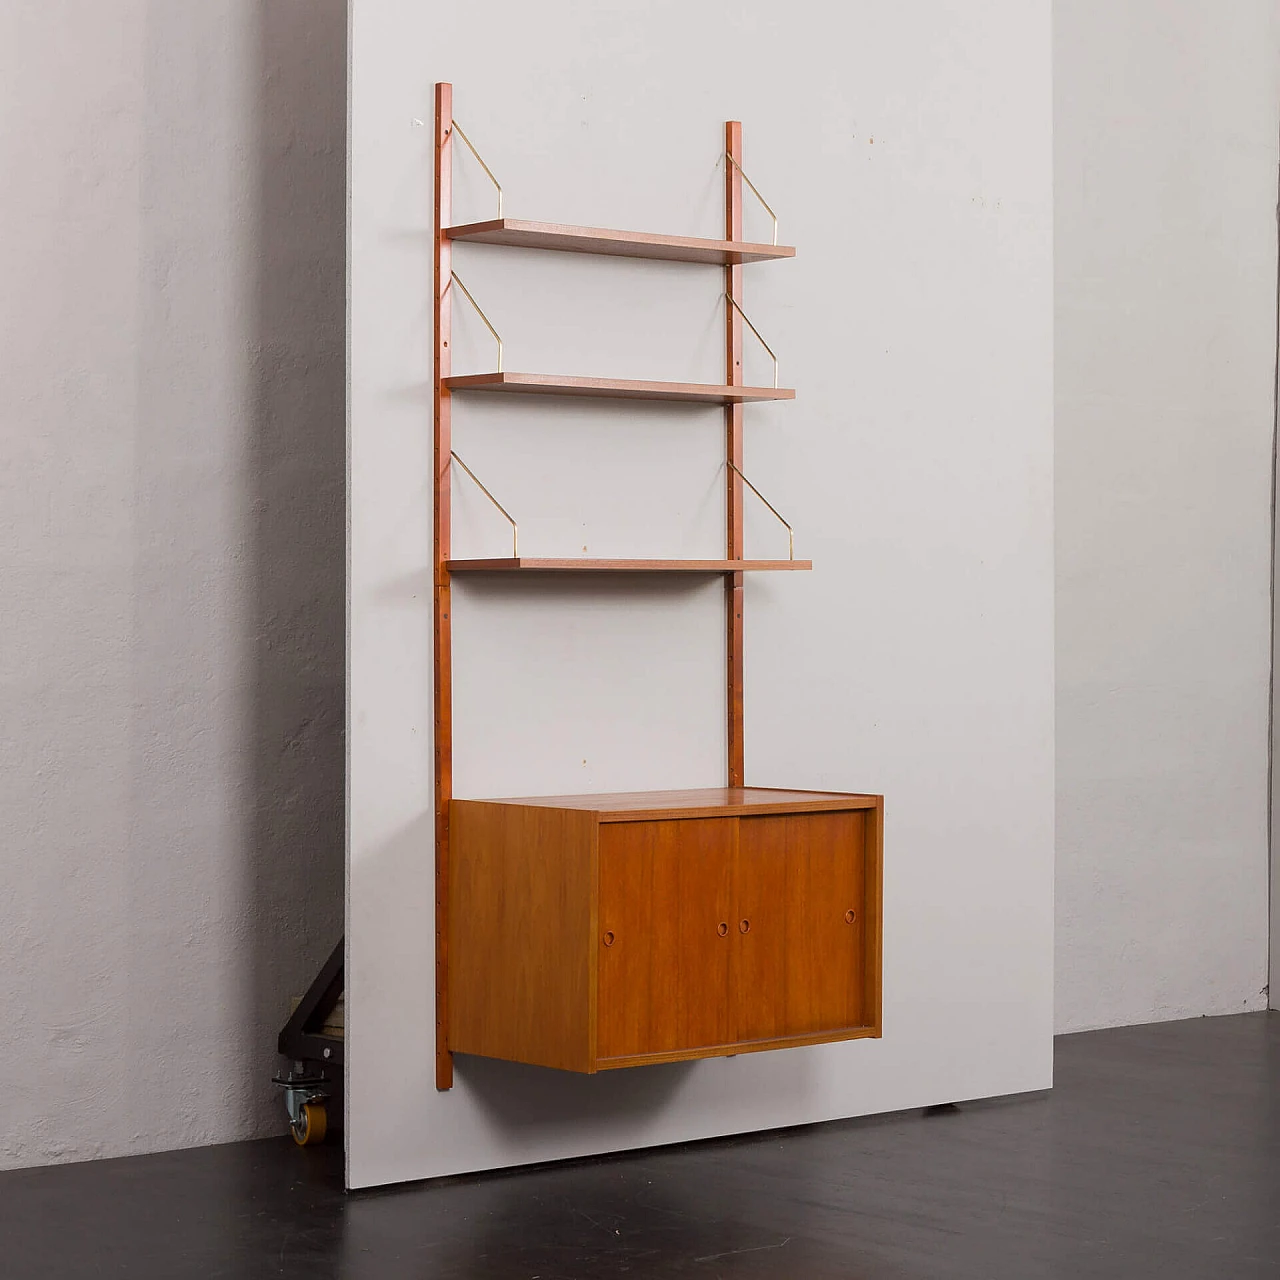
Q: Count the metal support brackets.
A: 6